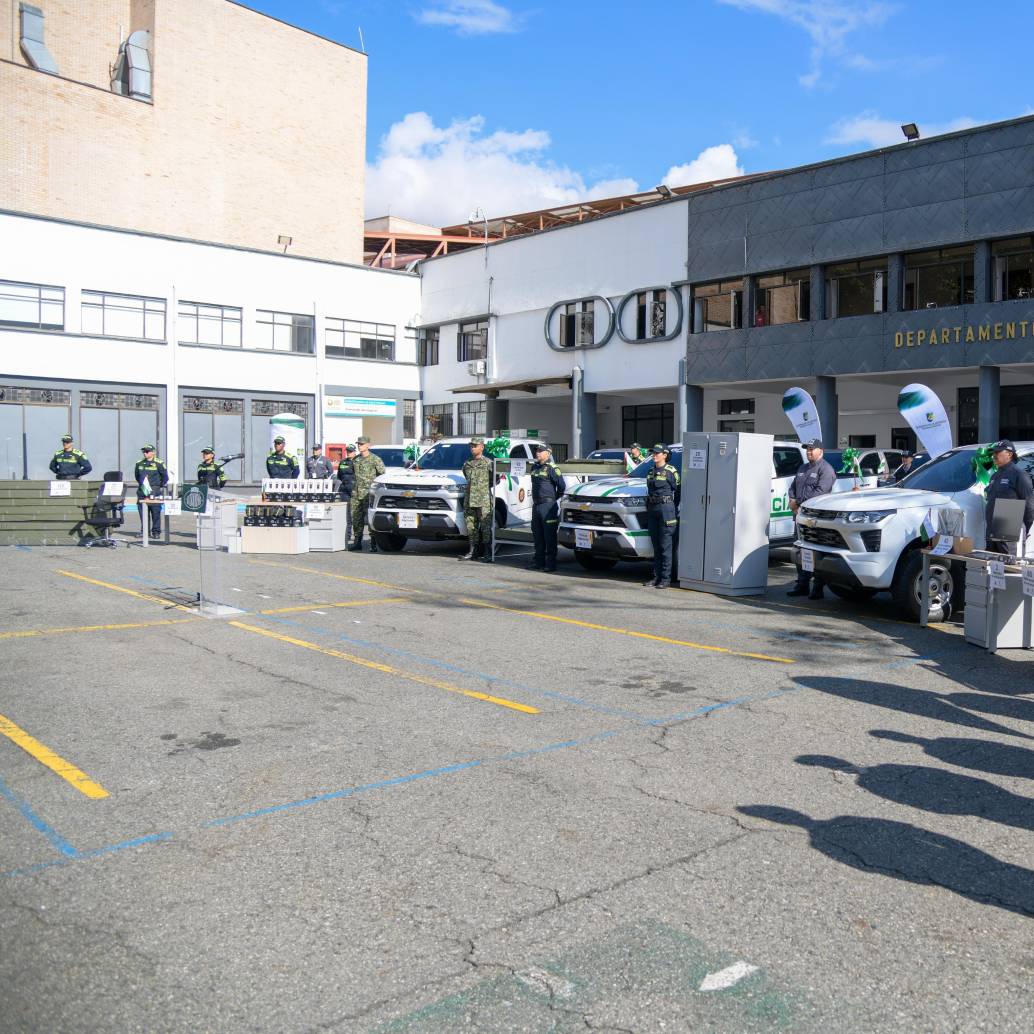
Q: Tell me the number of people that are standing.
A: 14